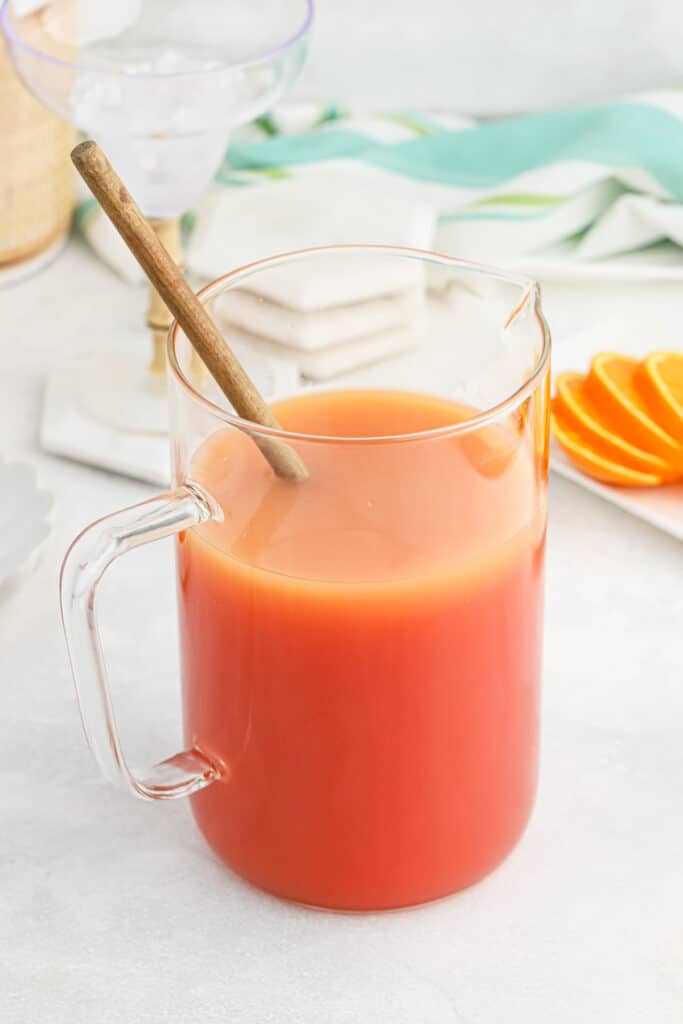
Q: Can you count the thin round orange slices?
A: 4